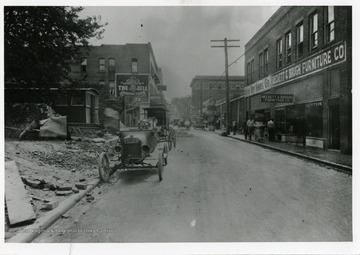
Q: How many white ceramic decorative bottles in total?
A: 0